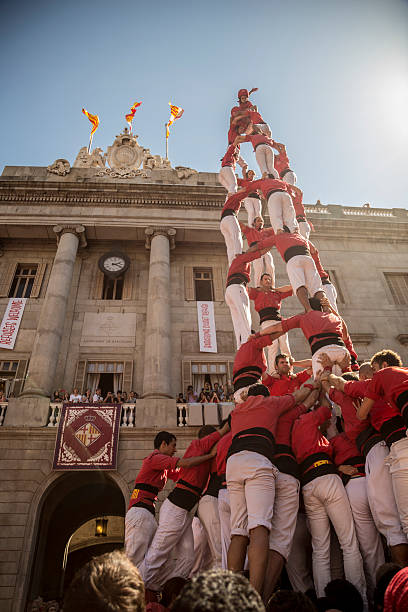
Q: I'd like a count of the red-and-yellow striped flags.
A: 3